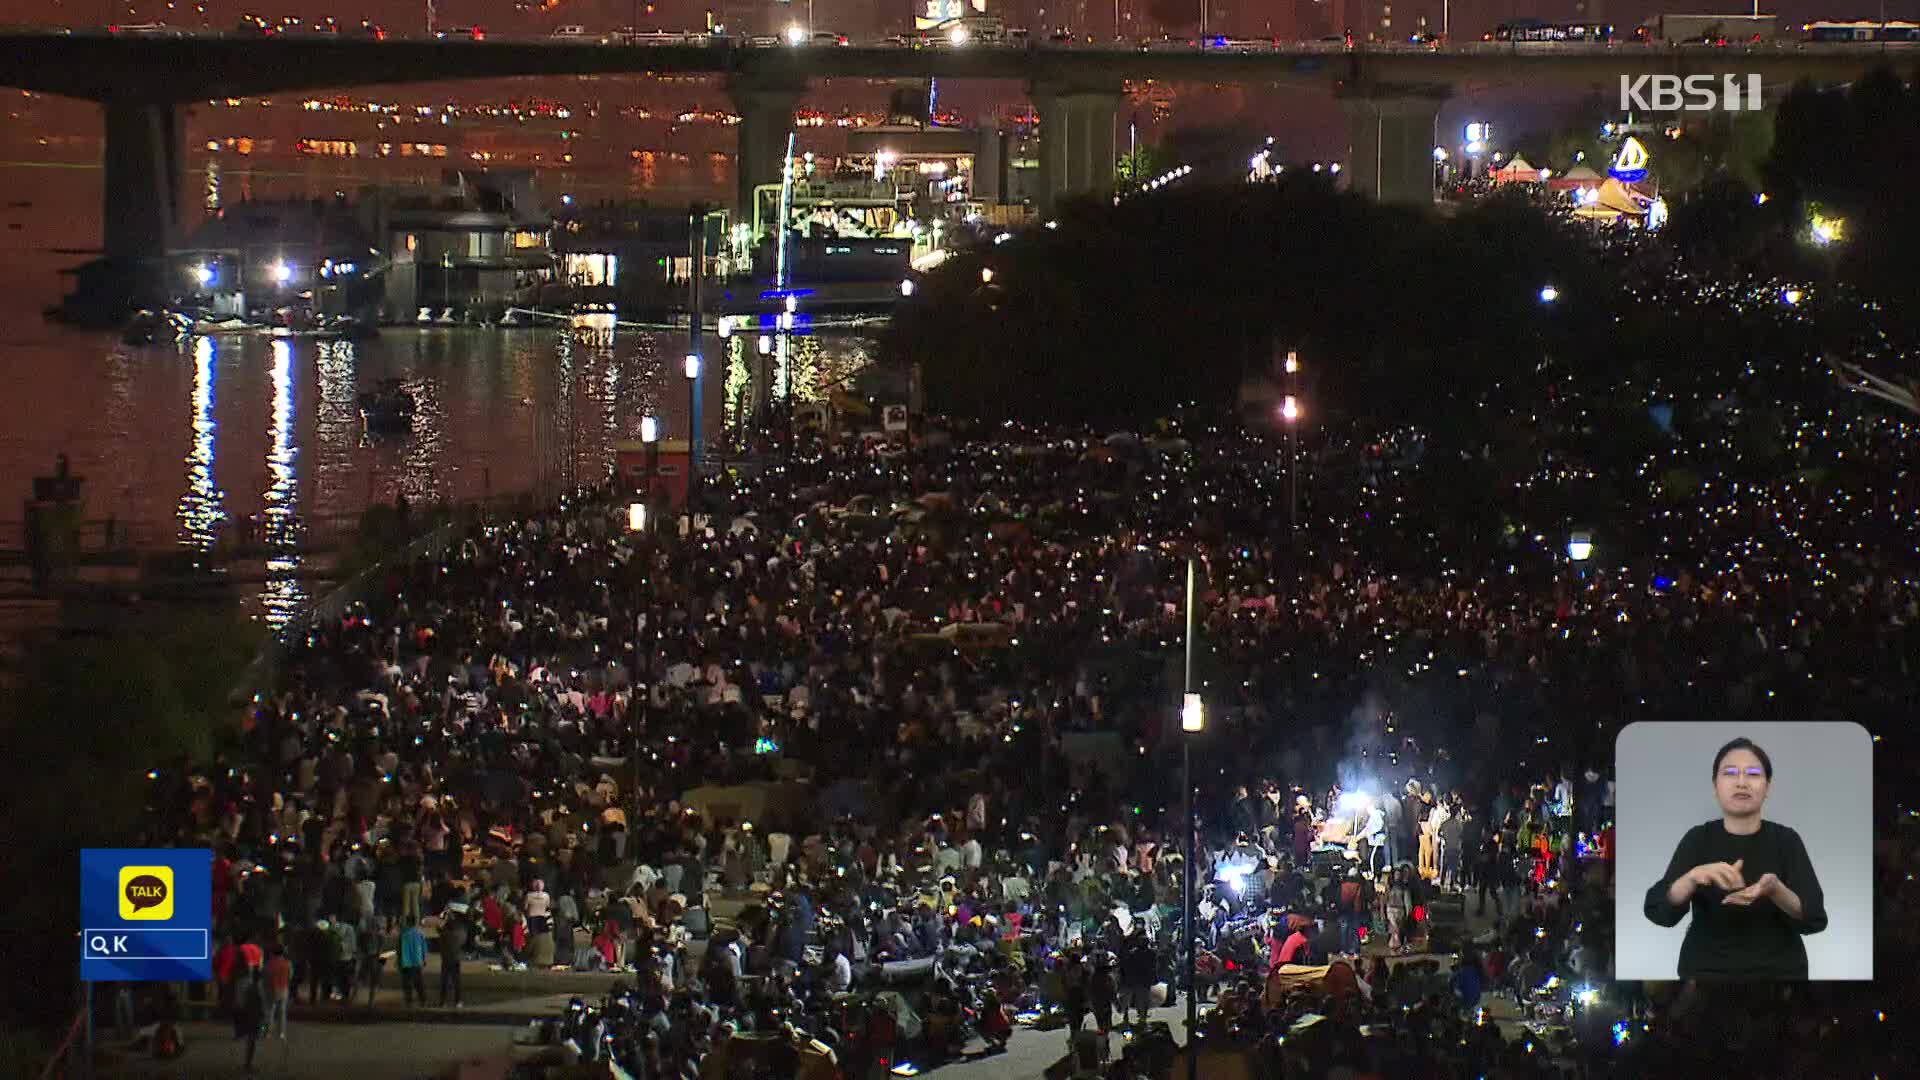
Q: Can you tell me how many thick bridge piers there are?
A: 4